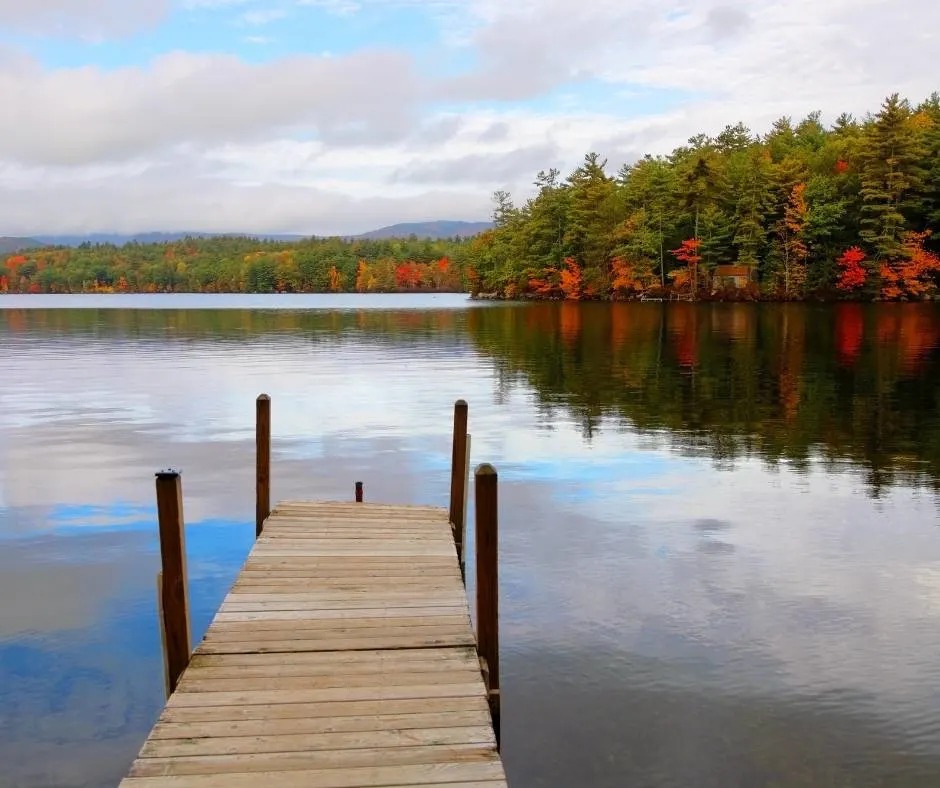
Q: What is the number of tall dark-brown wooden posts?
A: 4